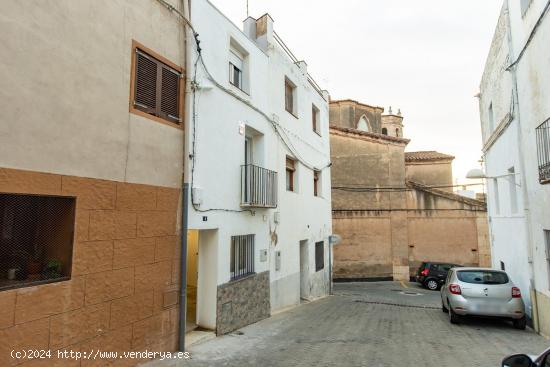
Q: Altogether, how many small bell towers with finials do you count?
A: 1